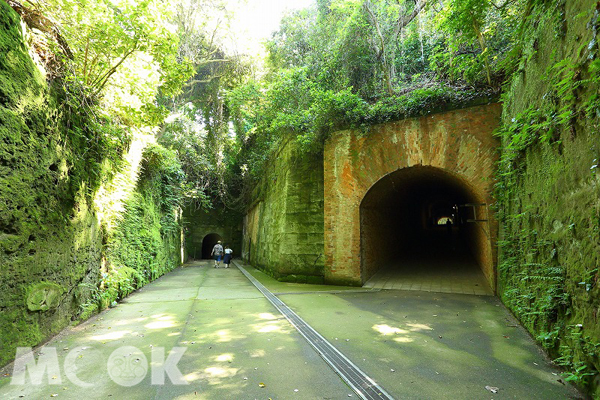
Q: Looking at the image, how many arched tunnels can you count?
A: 2